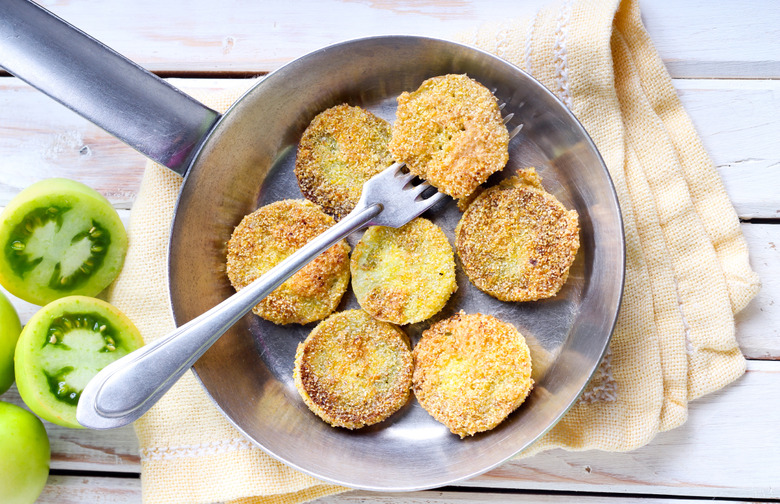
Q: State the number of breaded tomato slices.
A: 7